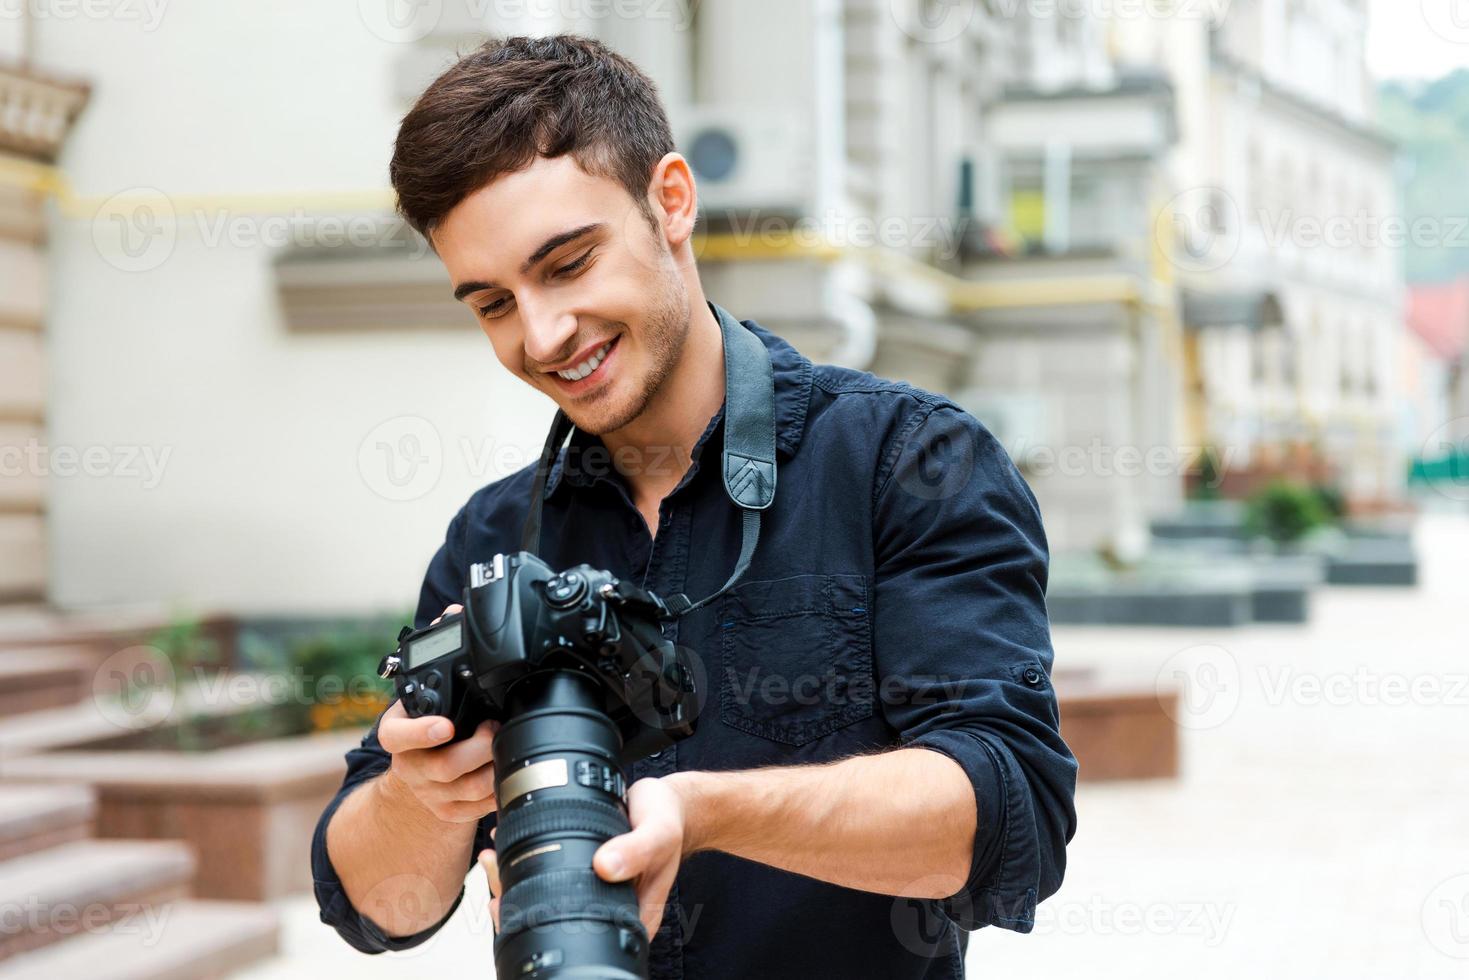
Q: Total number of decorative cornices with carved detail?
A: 1